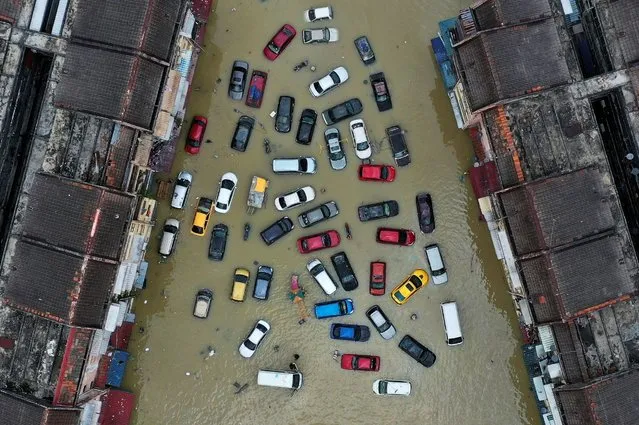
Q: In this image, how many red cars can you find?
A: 8